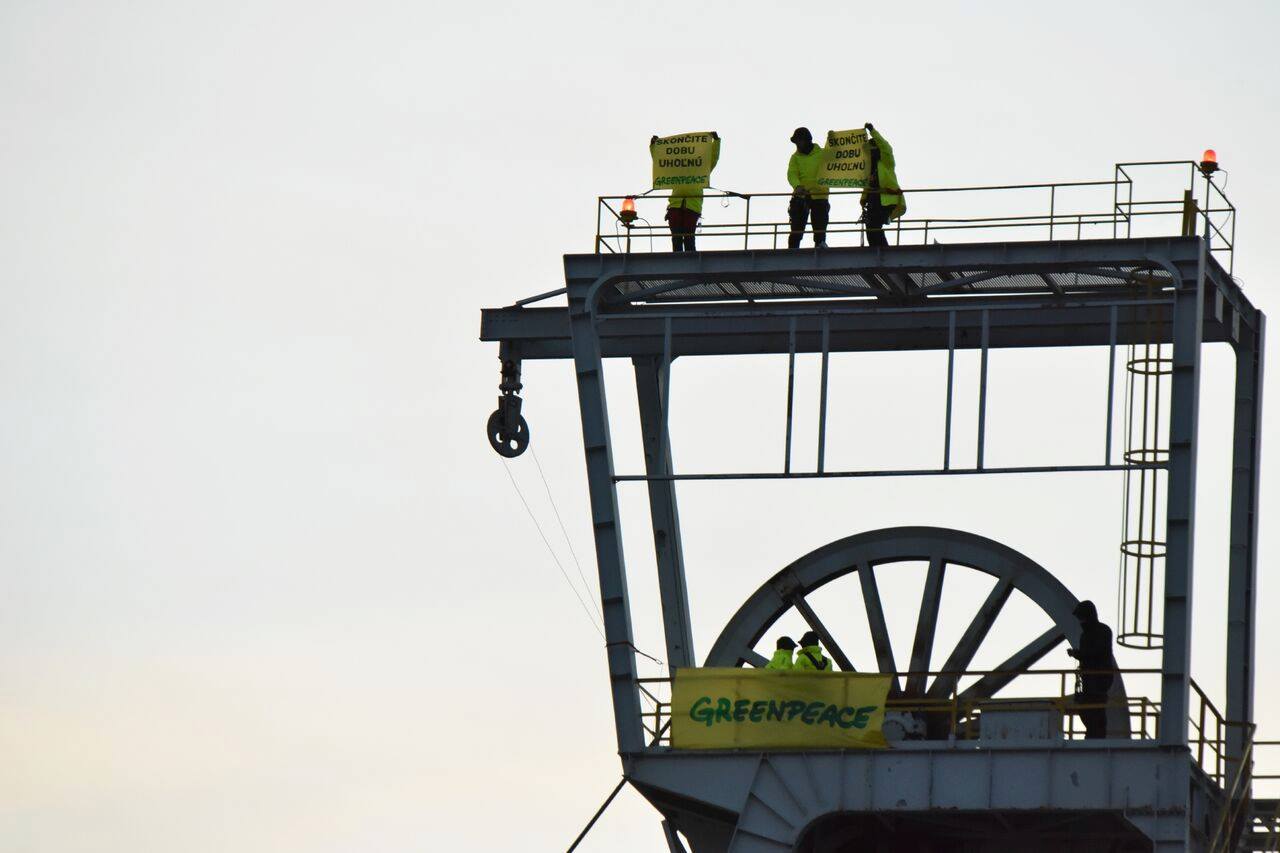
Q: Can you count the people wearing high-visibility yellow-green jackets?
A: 5